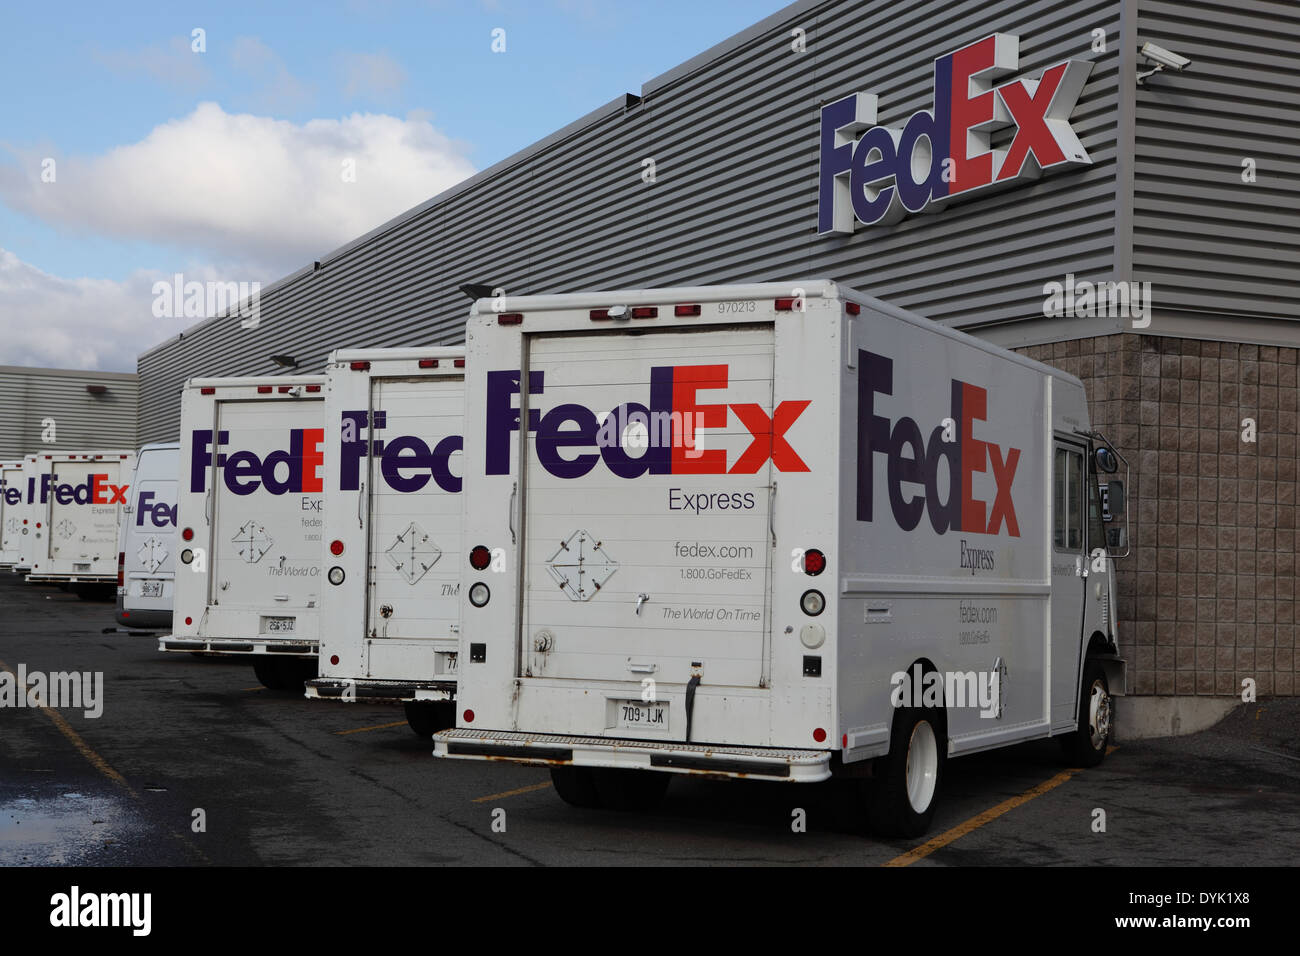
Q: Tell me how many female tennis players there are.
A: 0